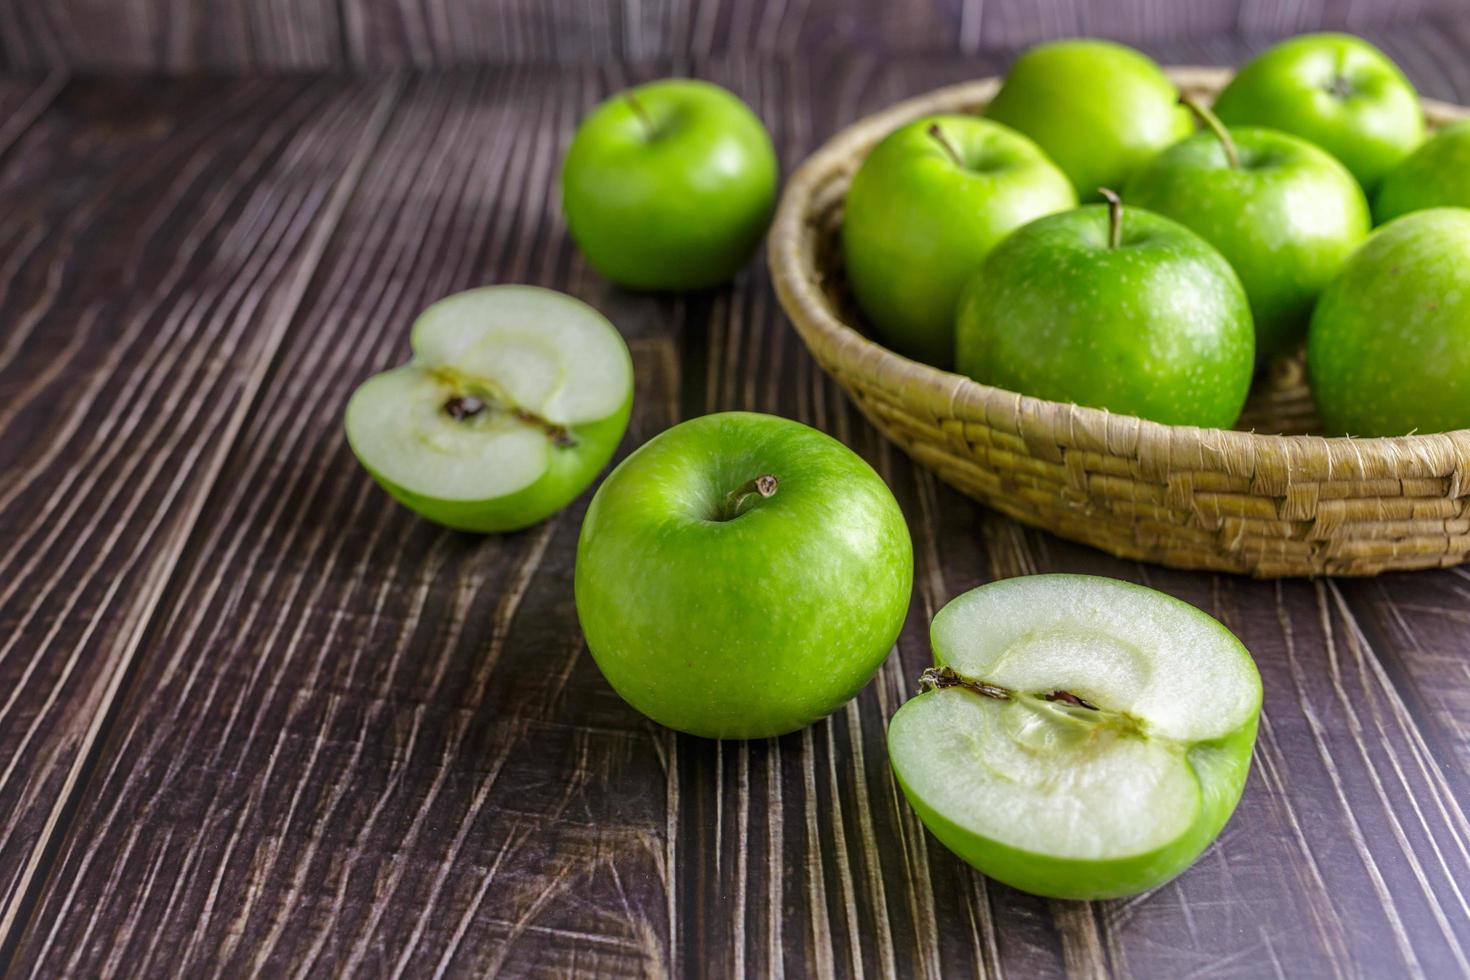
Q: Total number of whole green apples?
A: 9